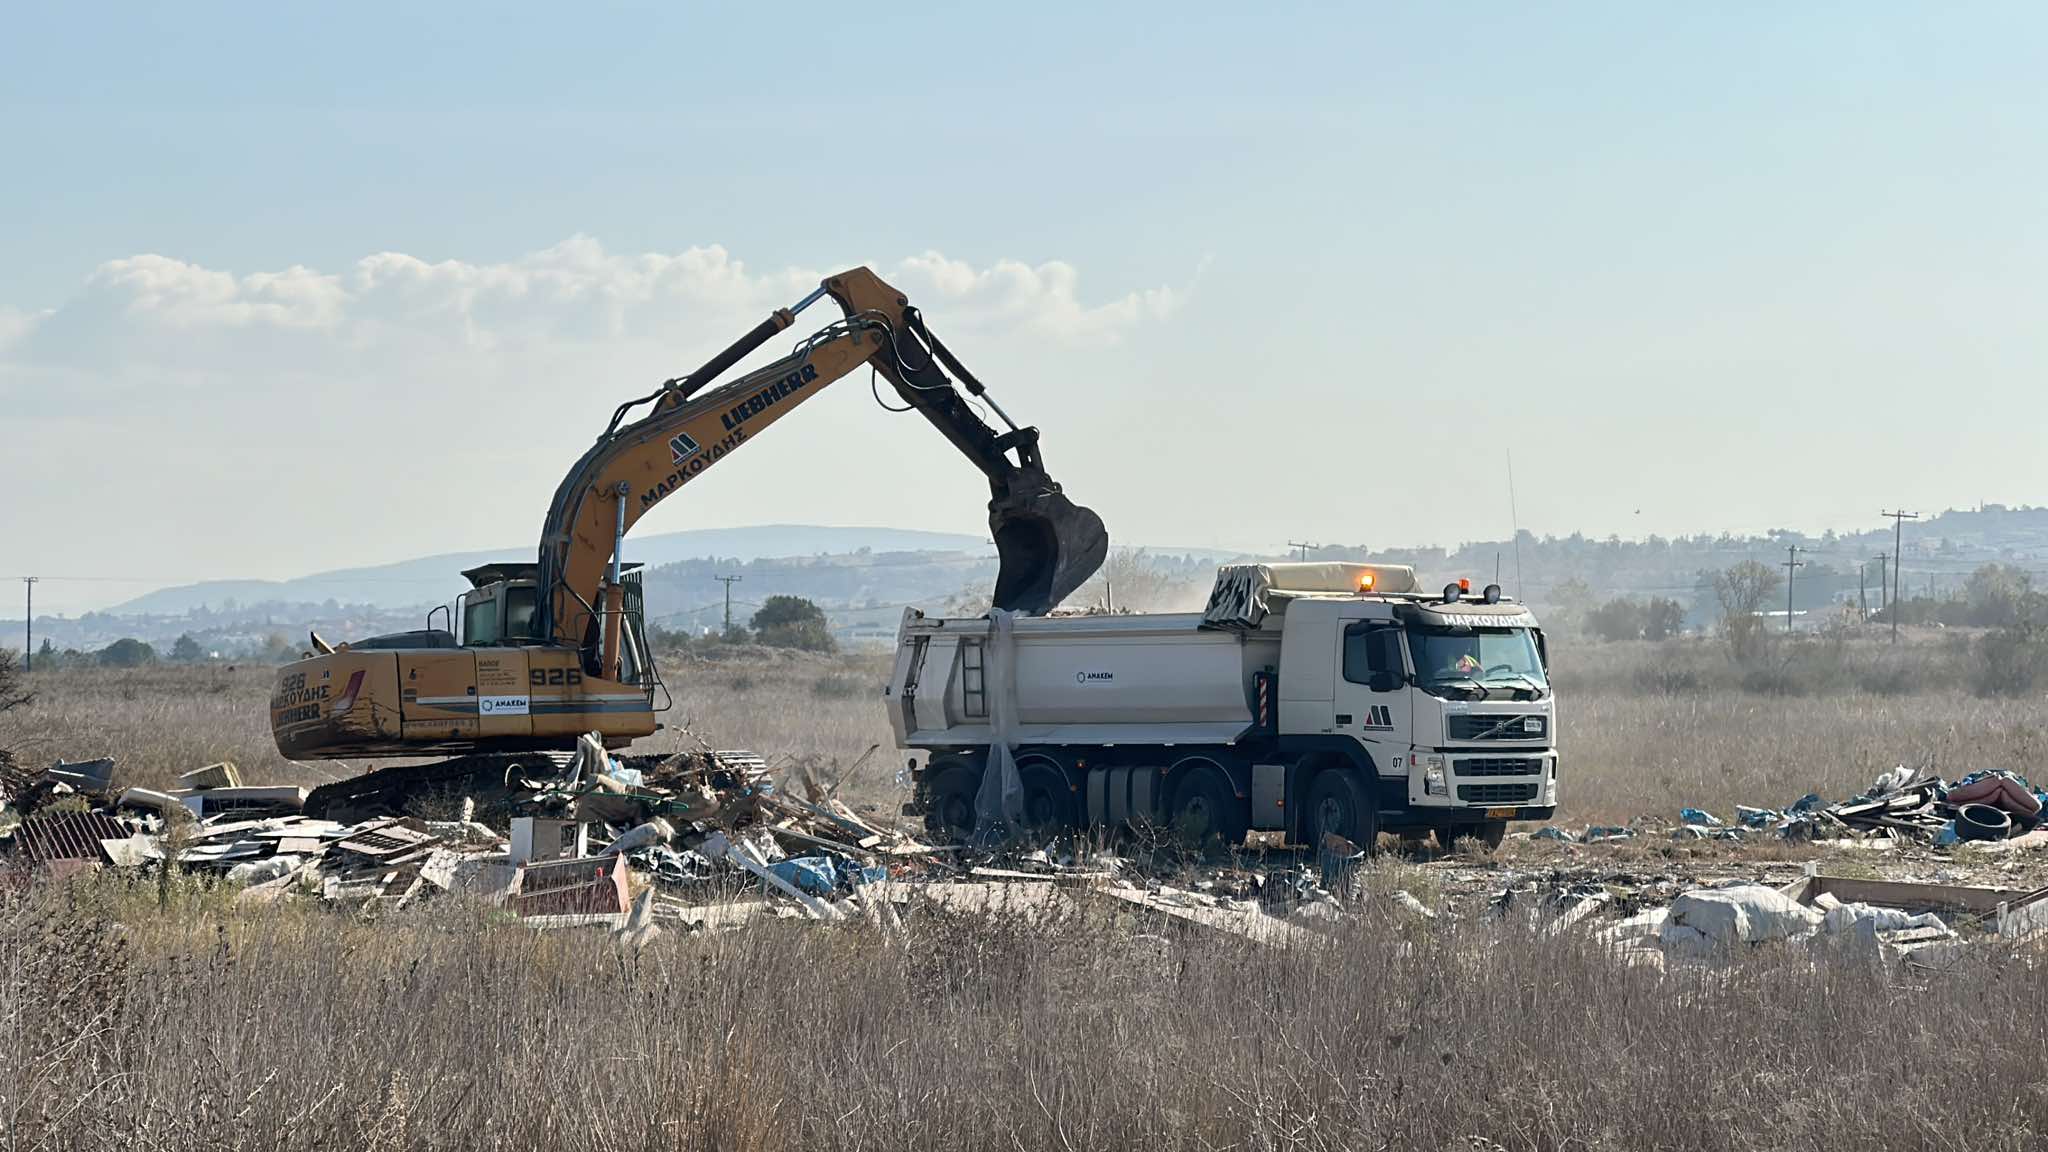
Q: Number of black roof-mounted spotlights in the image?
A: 2